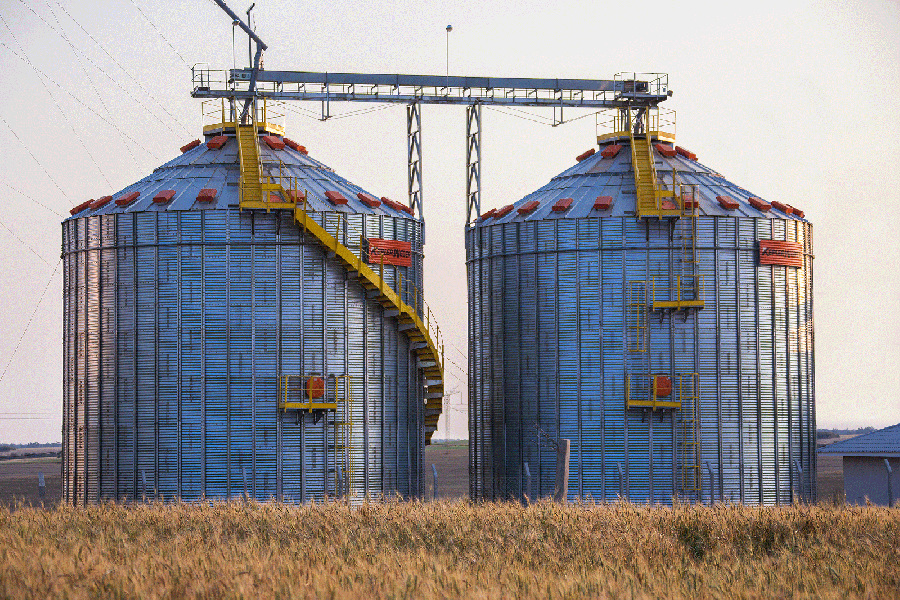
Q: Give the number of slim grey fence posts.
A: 10